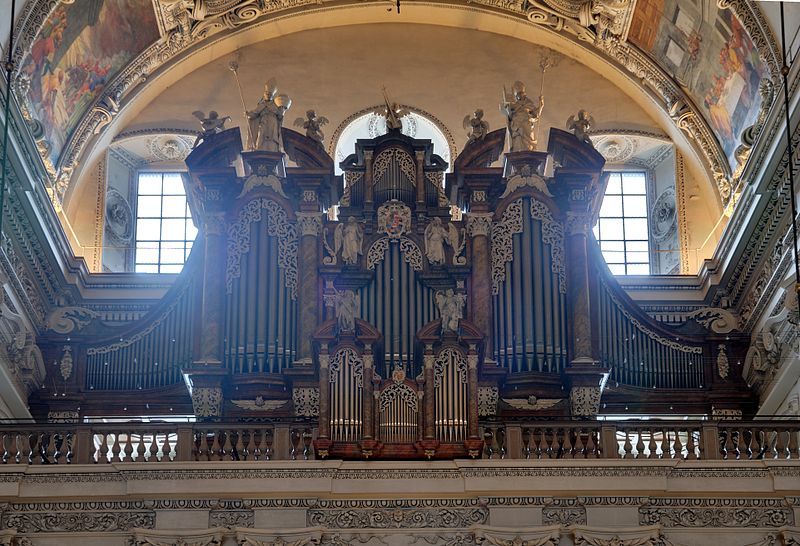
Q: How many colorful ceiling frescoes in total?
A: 2